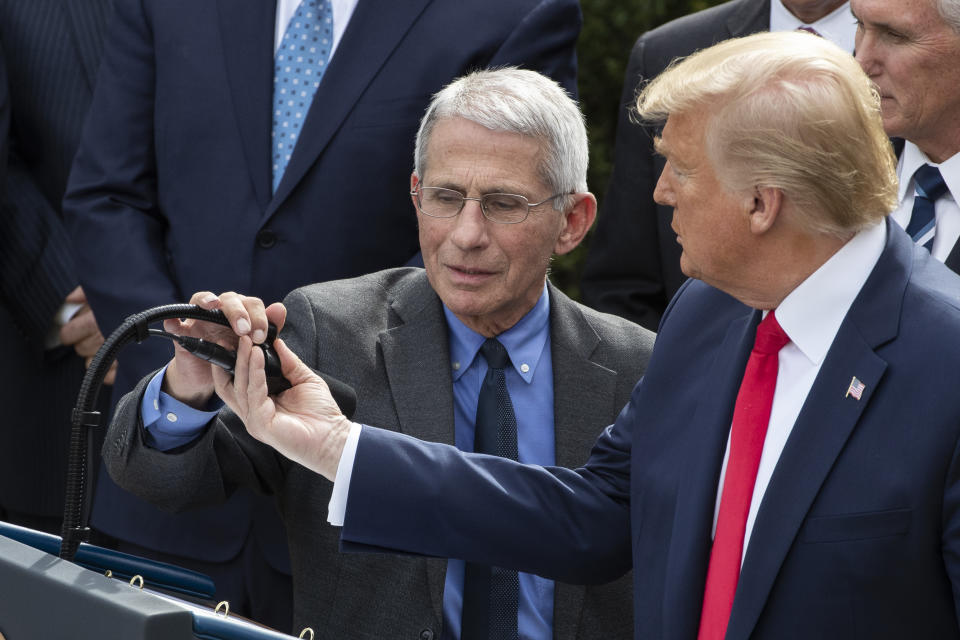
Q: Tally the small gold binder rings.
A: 4